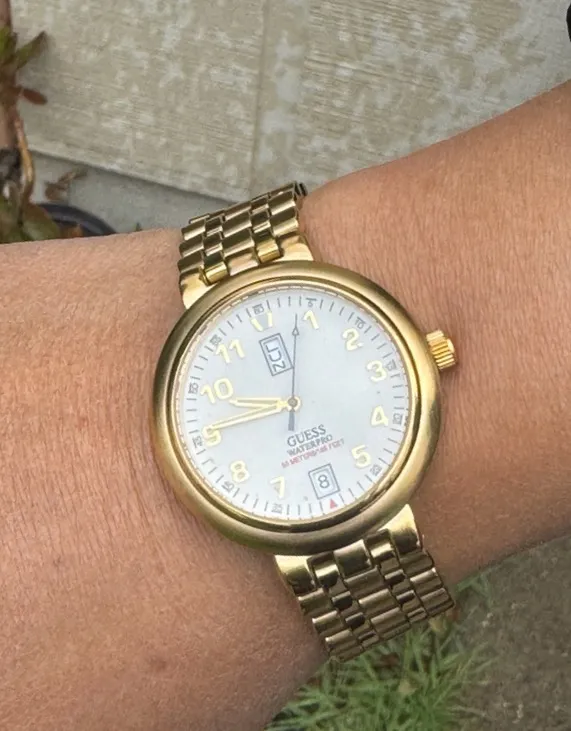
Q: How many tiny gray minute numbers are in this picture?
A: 11